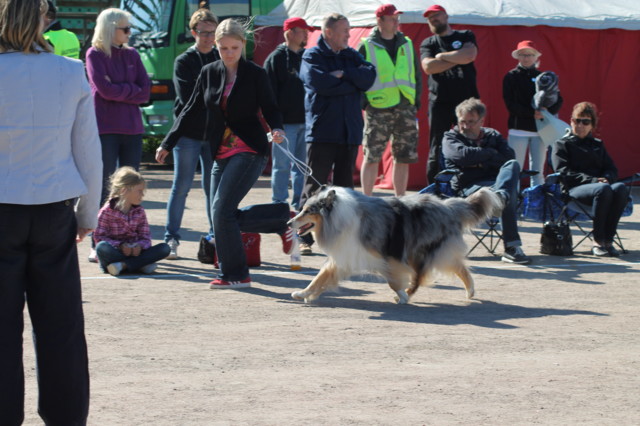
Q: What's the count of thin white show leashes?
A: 1